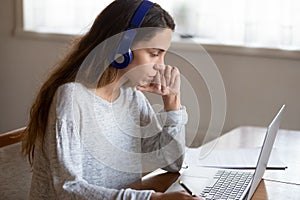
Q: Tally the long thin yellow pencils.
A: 0